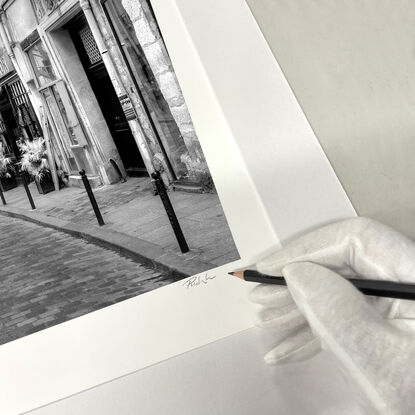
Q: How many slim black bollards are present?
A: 4